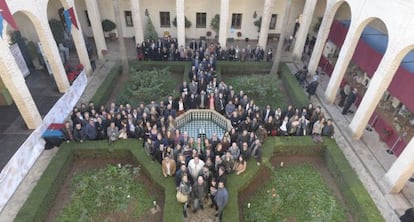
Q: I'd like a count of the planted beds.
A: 4